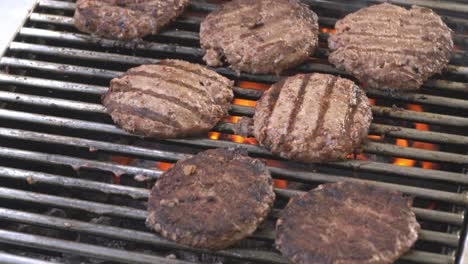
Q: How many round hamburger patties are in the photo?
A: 7